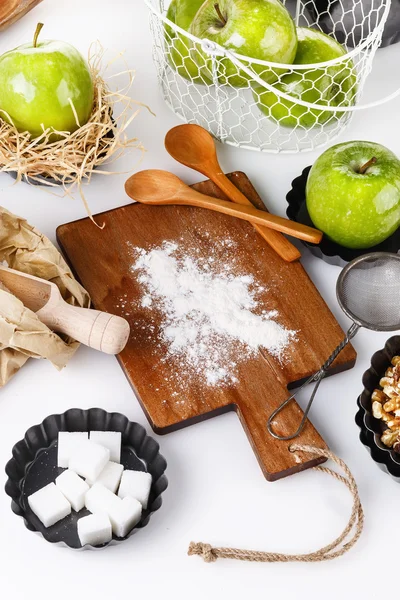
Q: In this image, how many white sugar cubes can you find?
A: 10